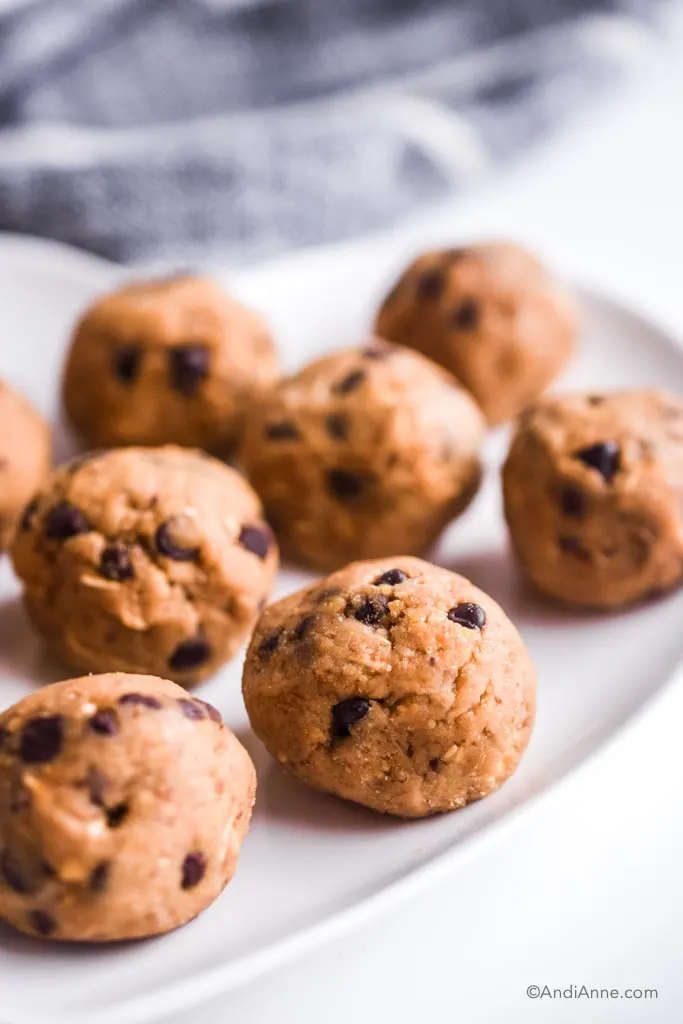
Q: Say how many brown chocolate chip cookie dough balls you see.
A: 8